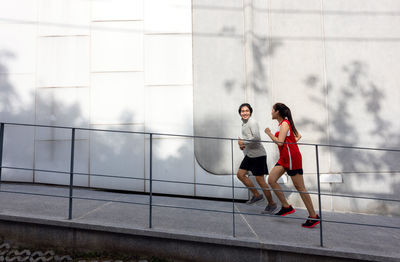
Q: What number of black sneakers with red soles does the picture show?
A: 2